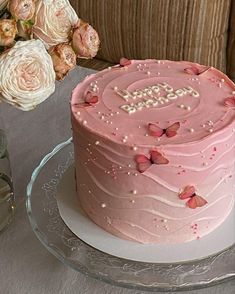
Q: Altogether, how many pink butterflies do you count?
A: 7